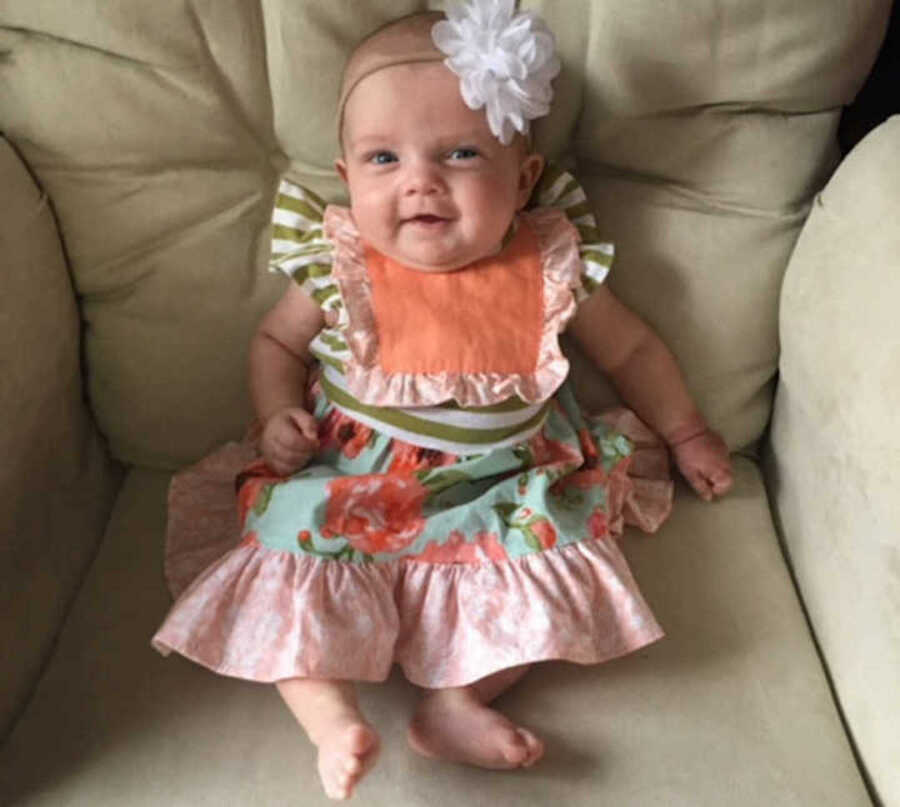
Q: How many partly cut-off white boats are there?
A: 0